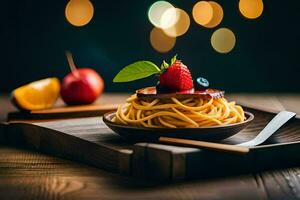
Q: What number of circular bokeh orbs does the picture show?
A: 8